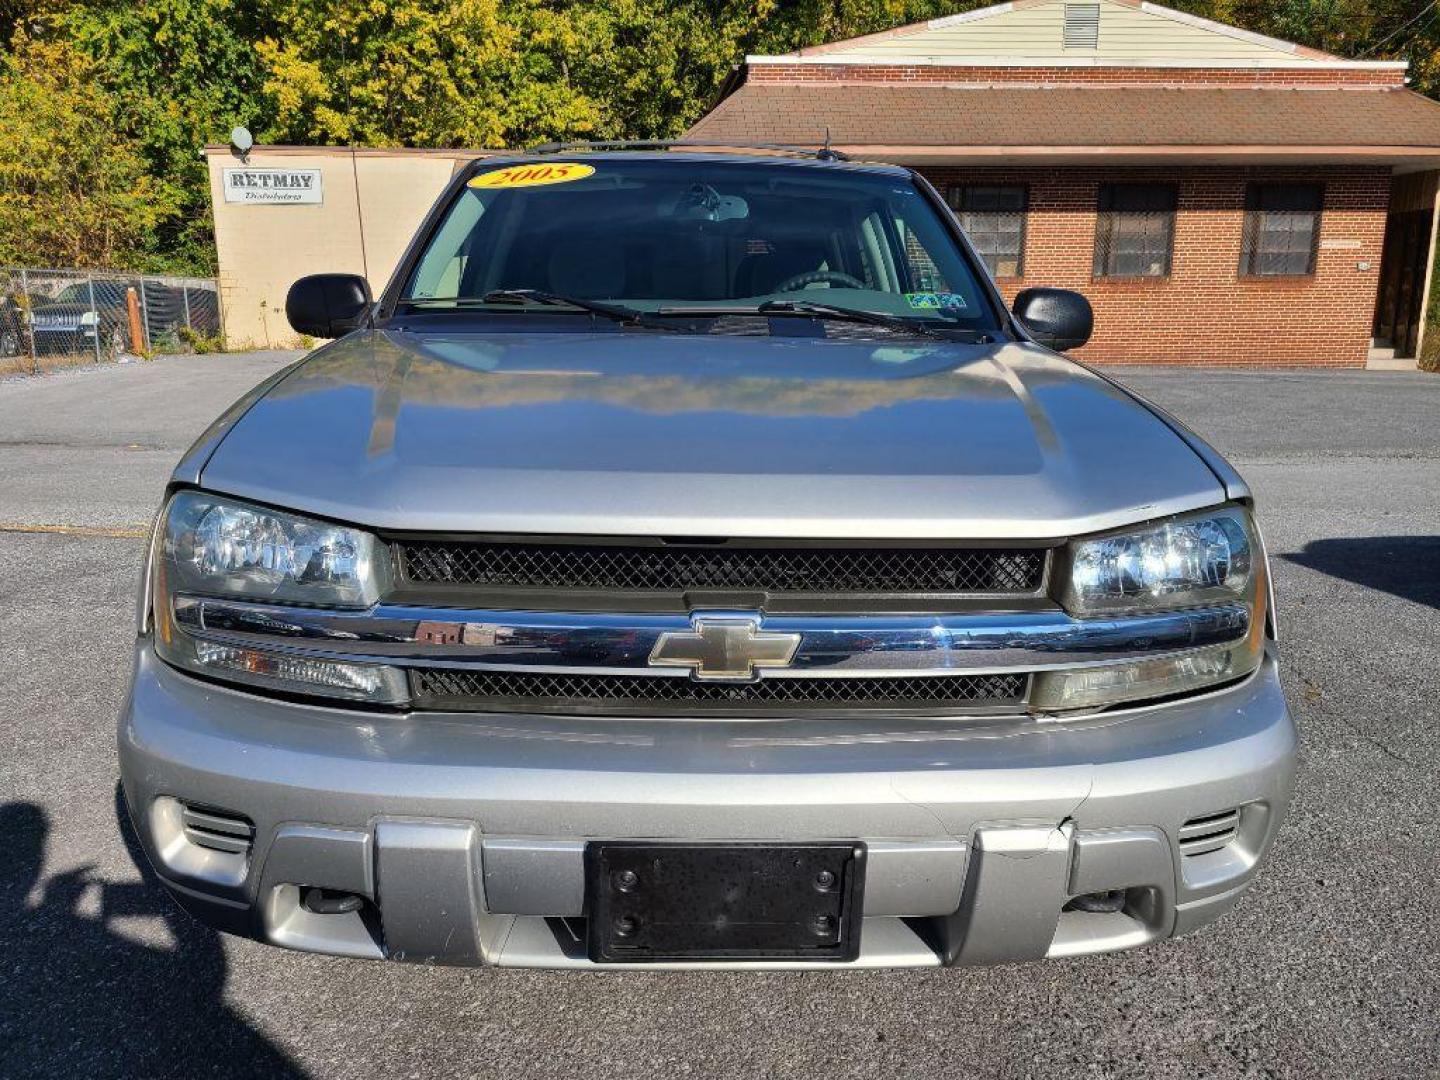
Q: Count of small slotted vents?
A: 2